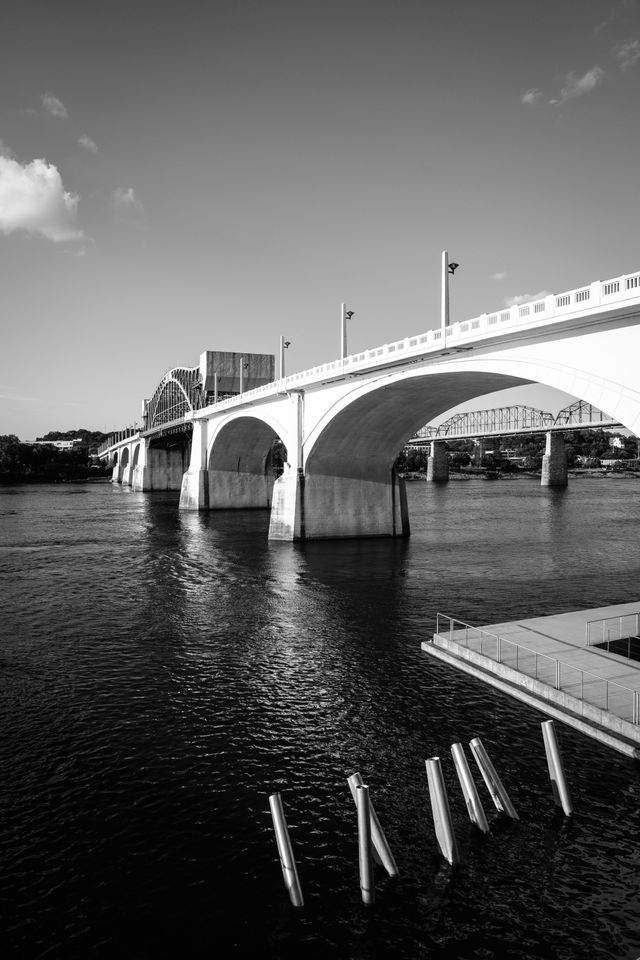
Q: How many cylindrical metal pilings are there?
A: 7